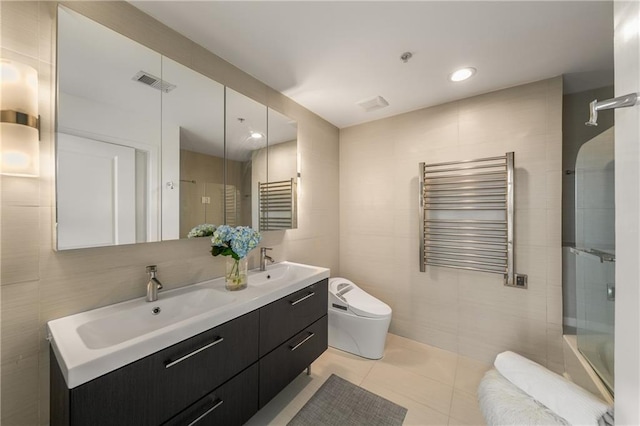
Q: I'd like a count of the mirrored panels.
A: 4